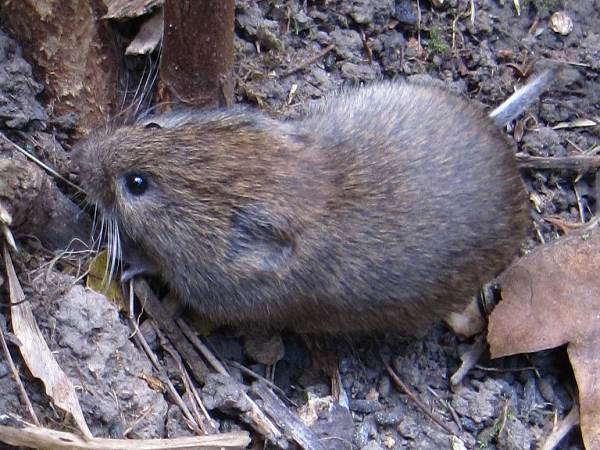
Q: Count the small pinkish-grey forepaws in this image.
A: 1